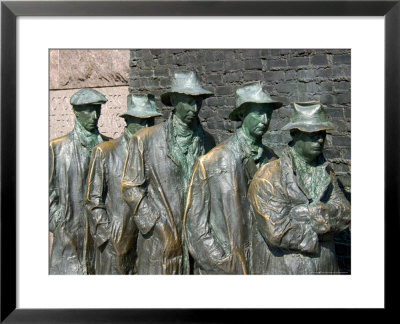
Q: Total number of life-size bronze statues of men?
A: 5